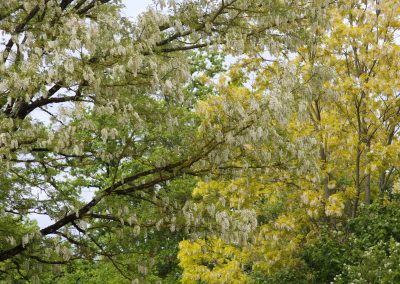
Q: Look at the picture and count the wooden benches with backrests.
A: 0